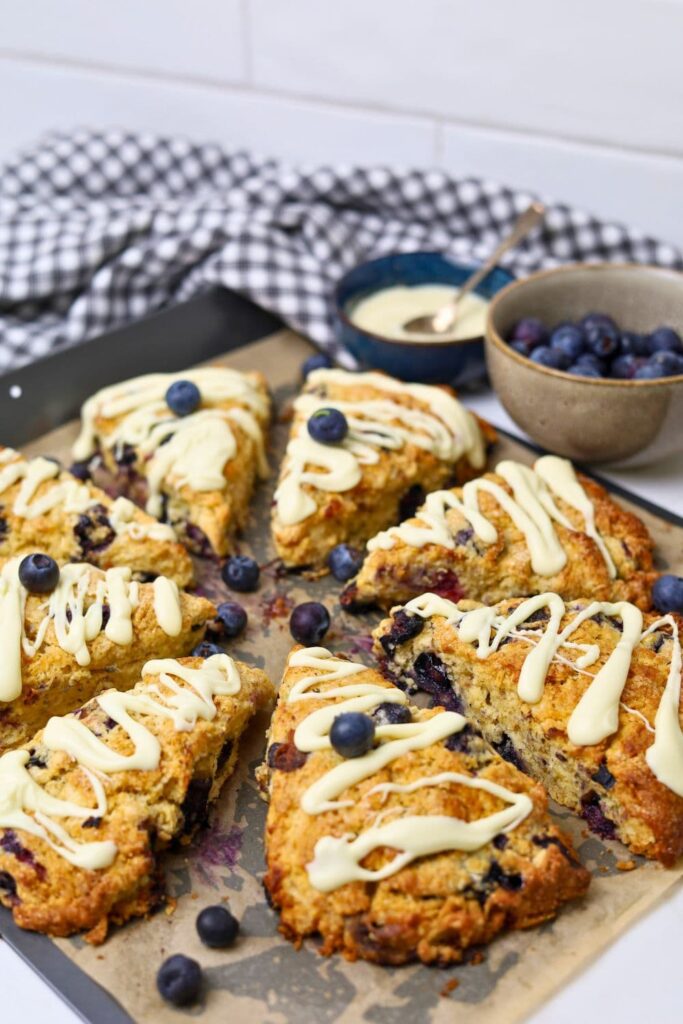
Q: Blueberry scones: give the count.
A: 8